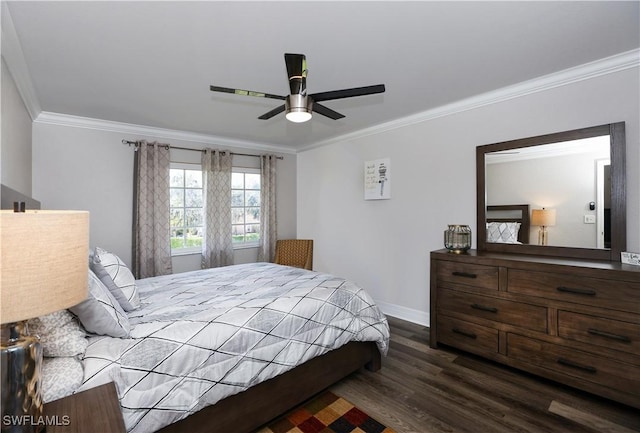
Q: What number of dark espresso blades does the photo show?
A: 5